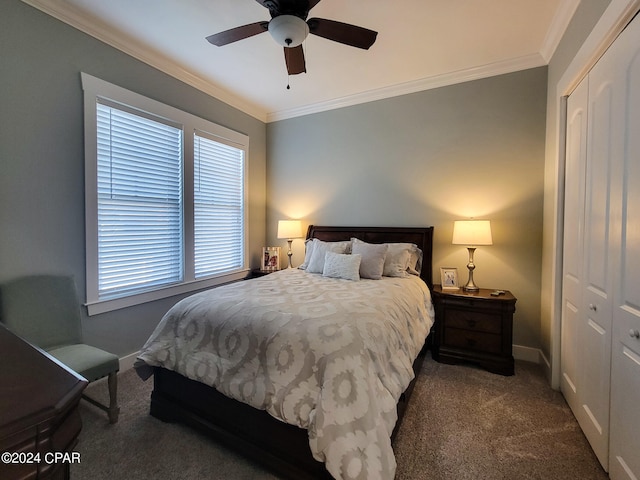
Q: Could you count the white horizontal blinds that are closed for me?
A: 2